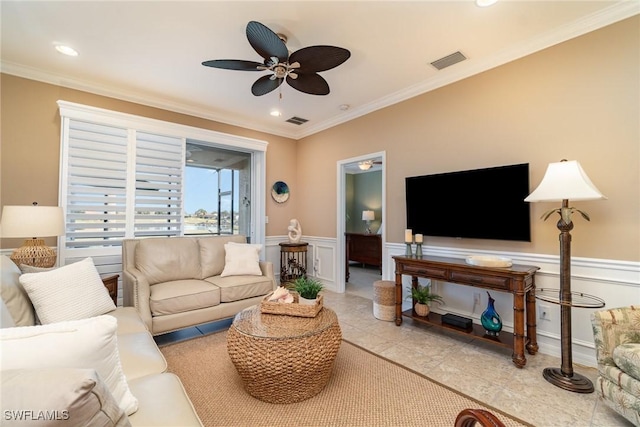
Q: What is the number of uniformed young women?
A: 0